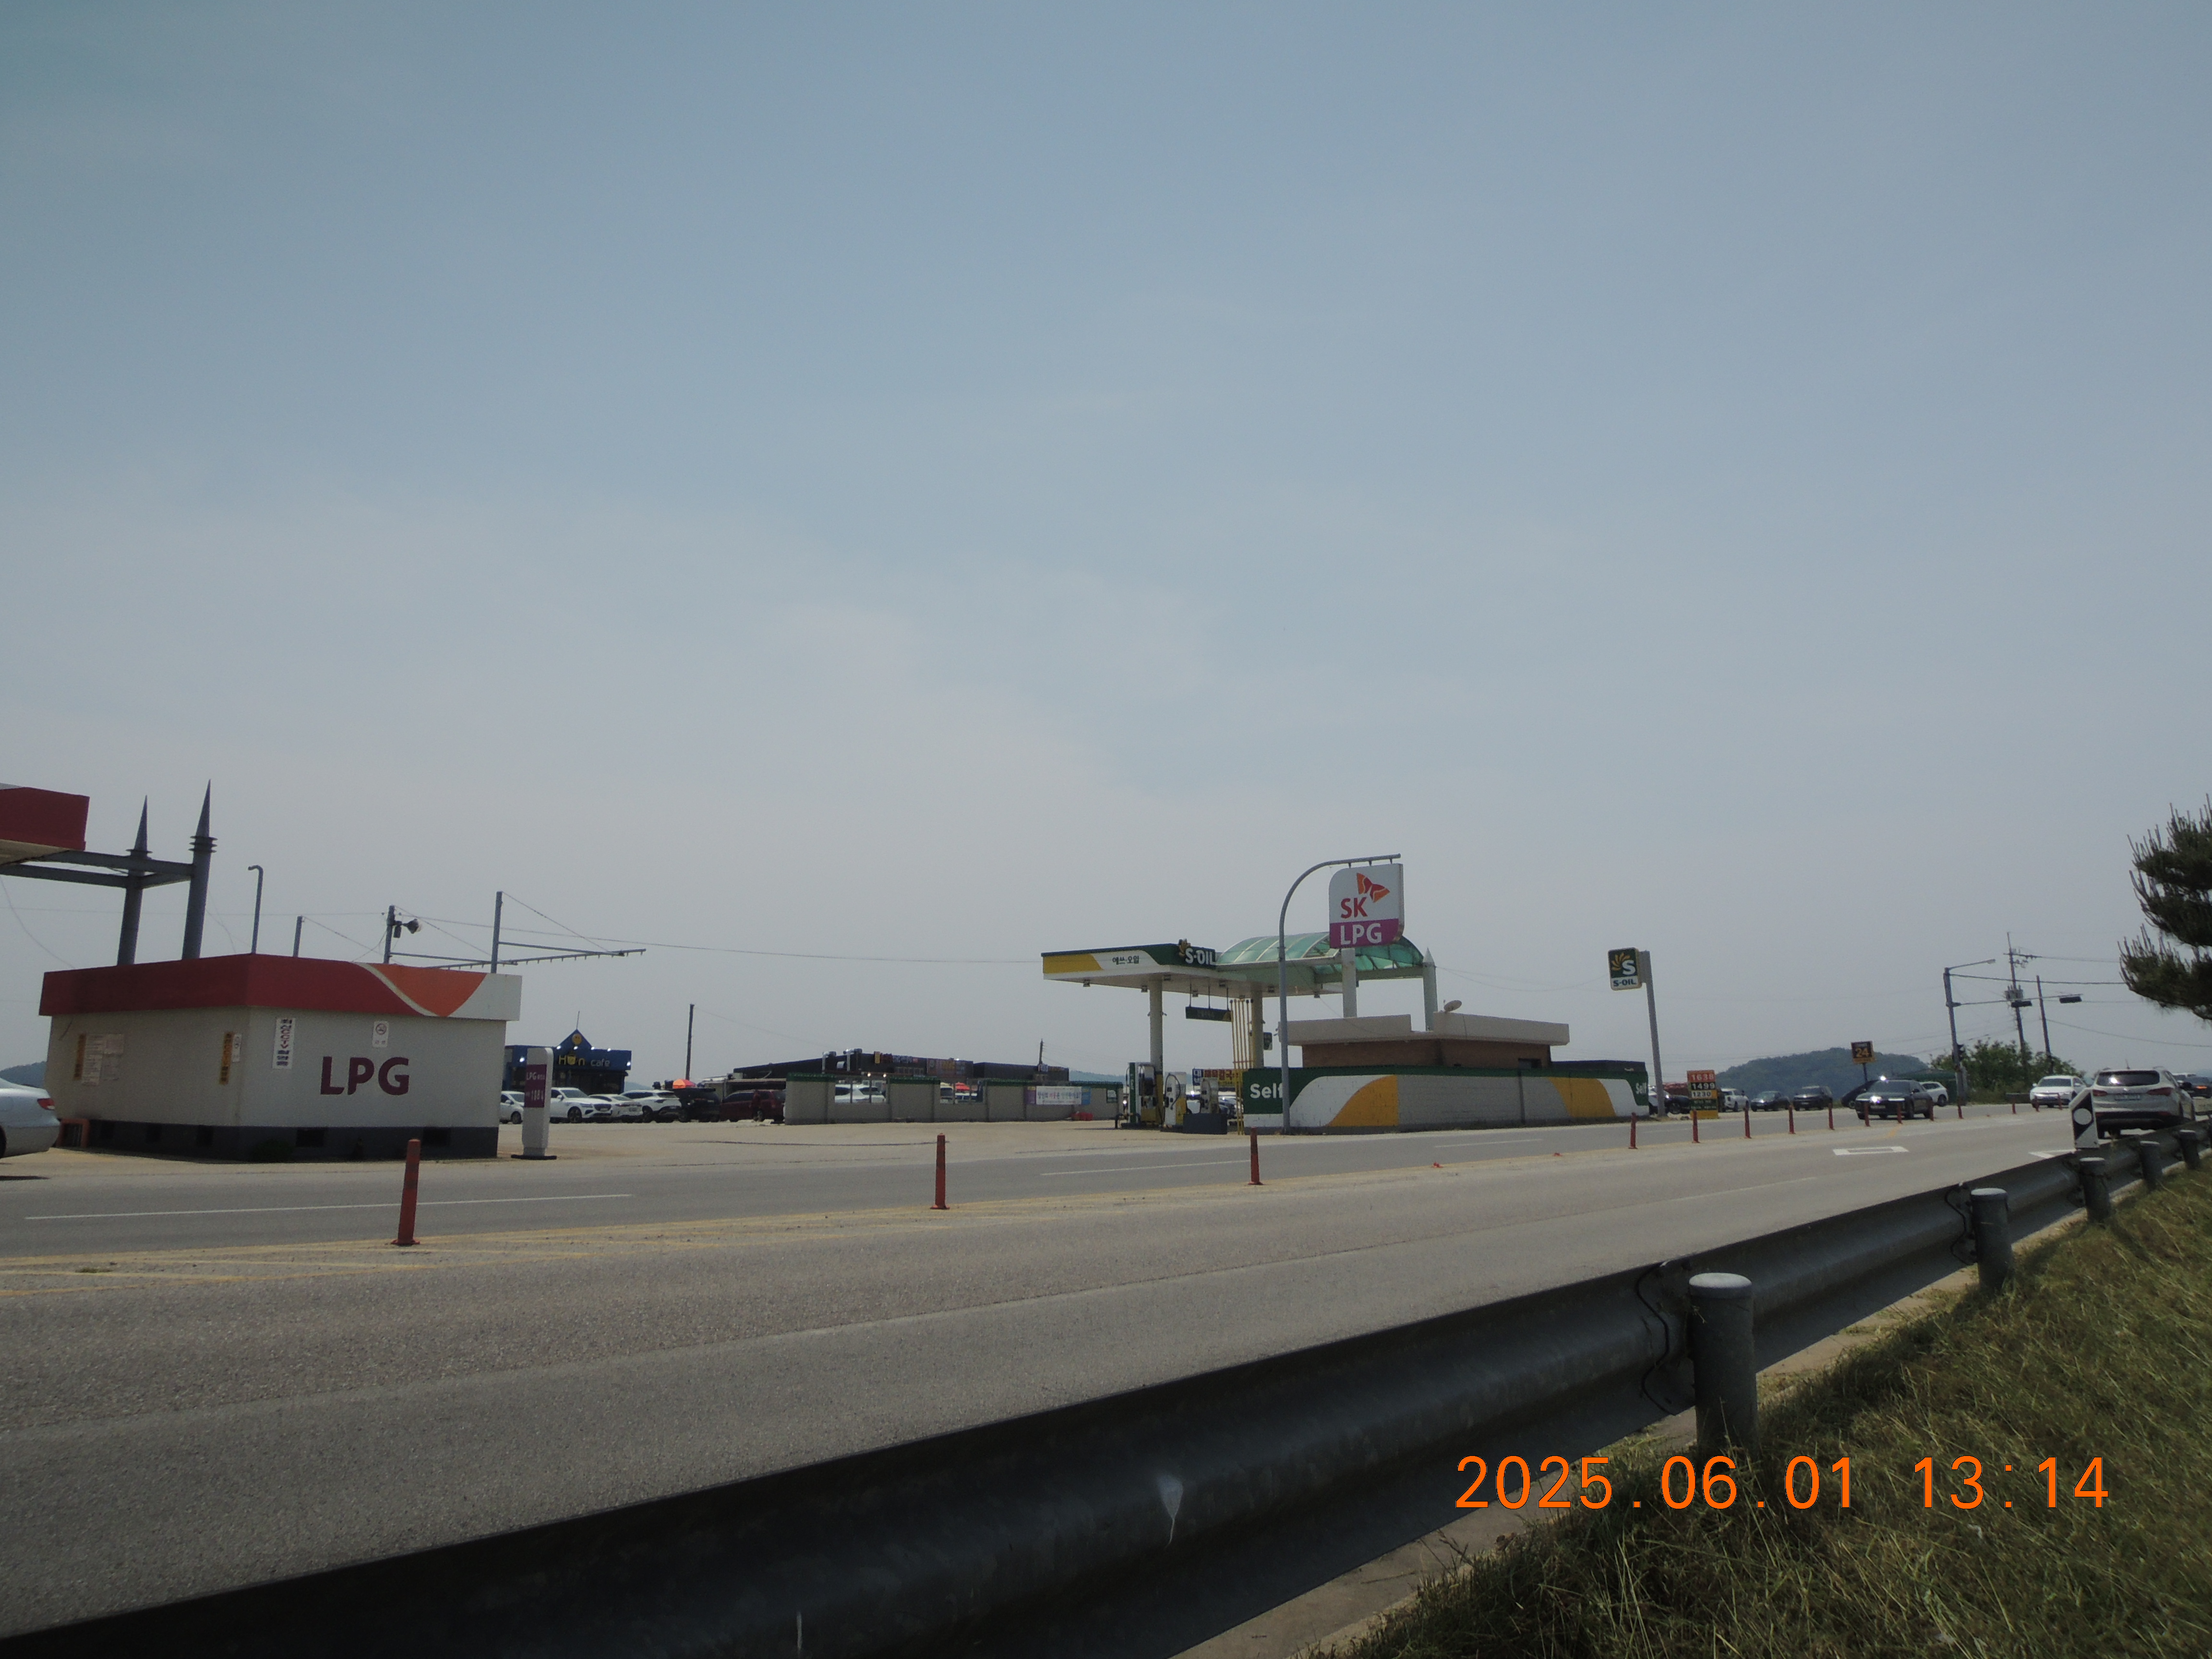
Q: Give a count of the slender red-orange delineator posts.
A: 15